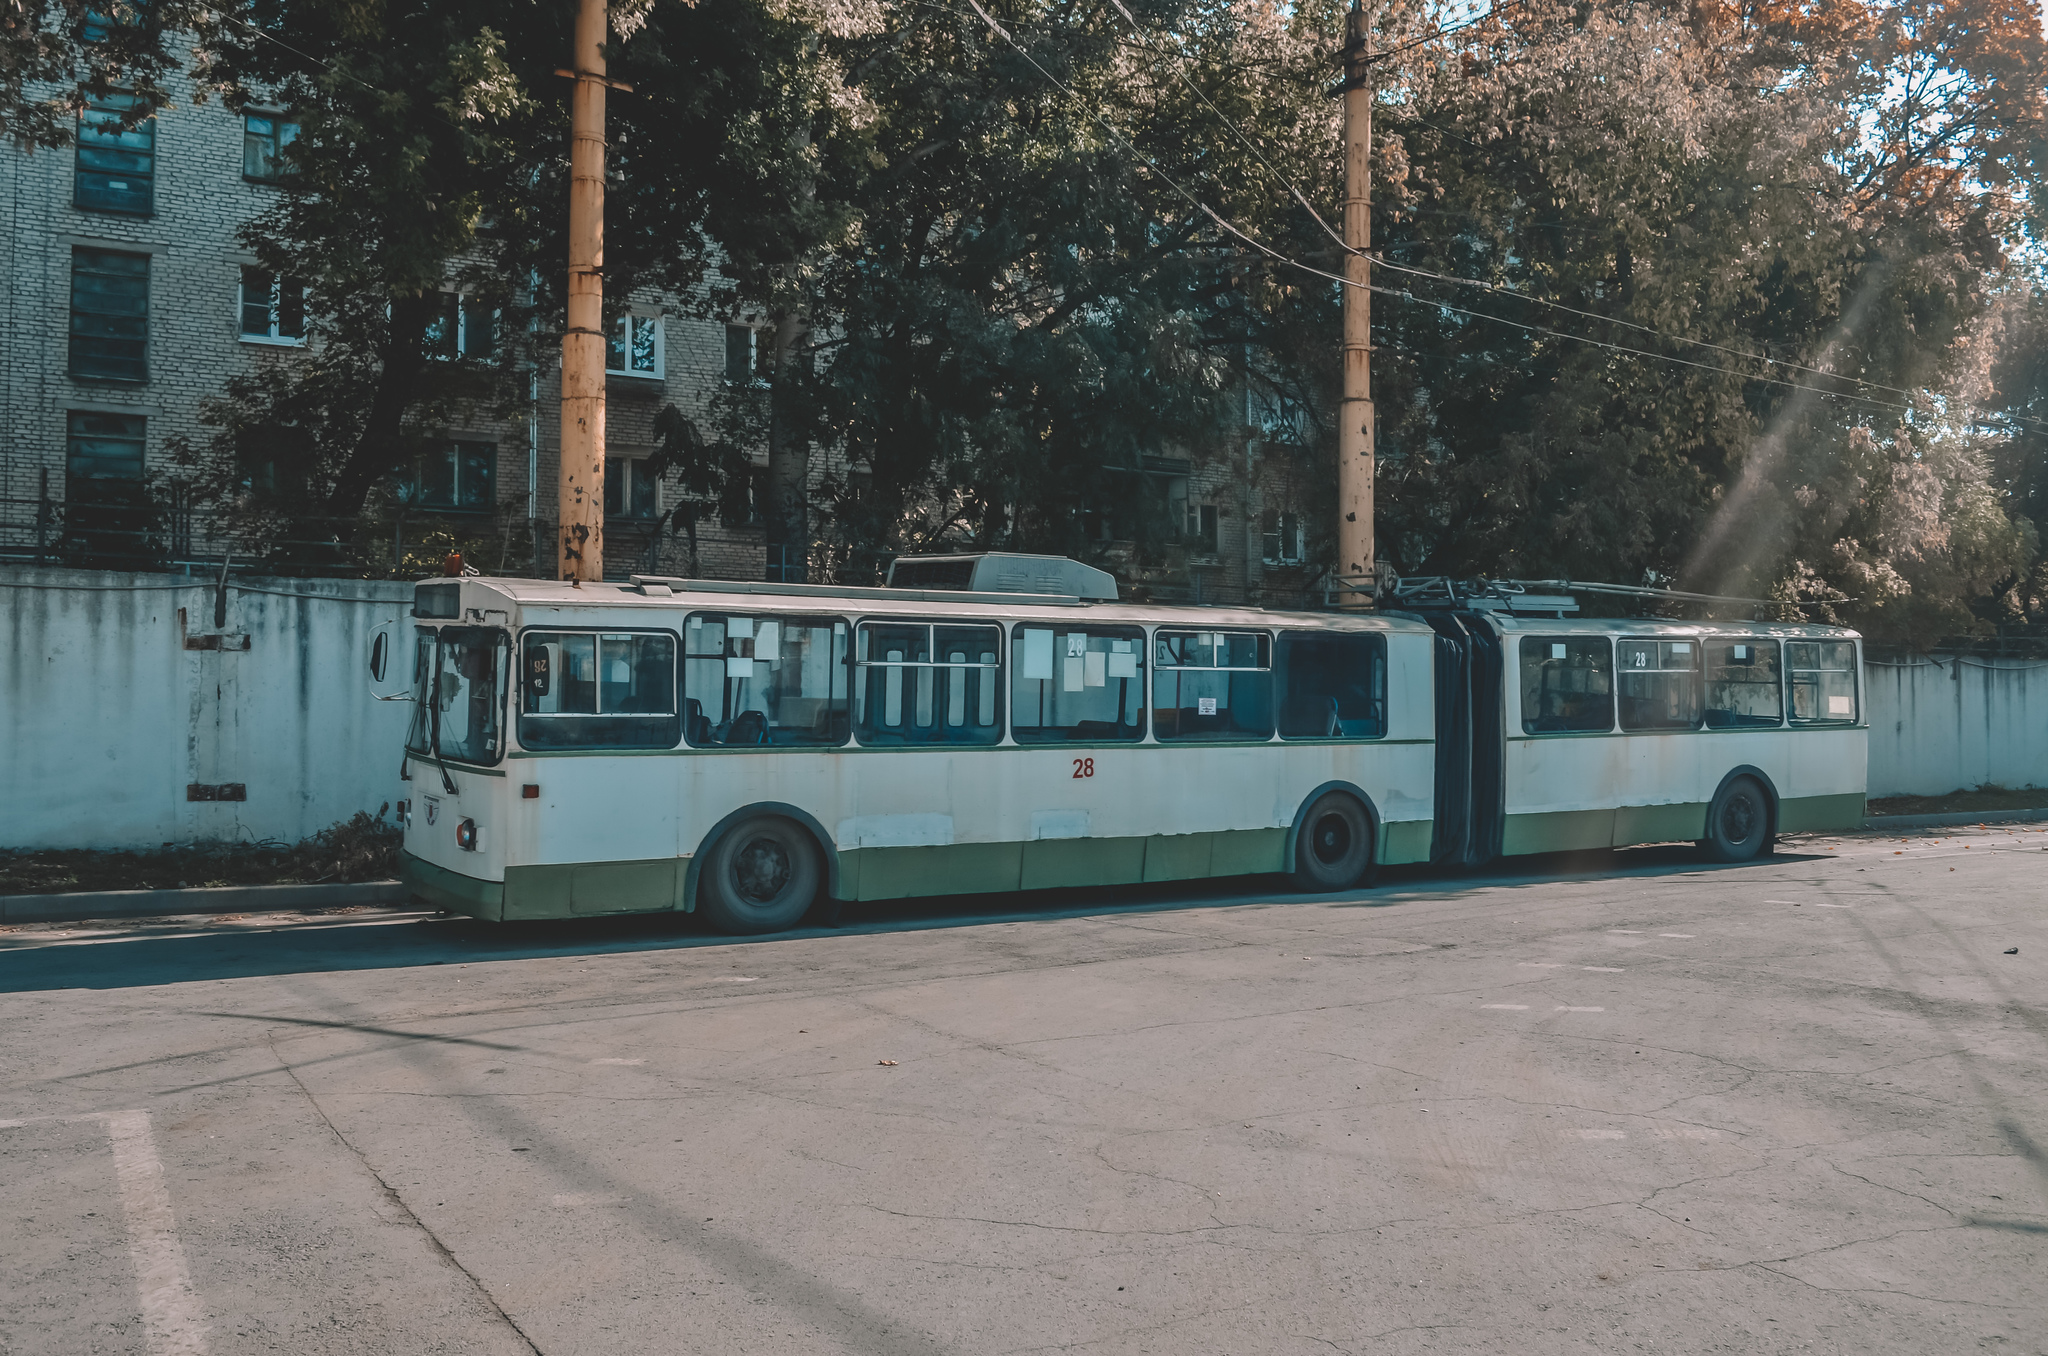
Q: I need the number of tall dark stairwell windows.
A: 3